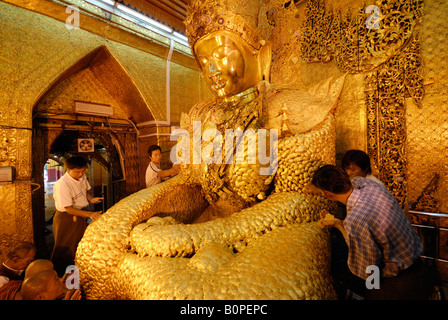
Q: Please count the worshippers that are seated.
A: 3